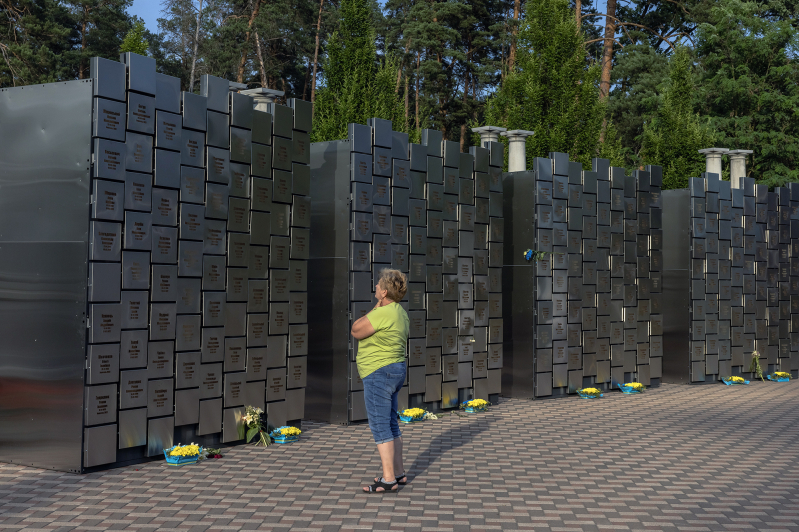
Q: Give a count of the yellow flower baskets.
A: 8